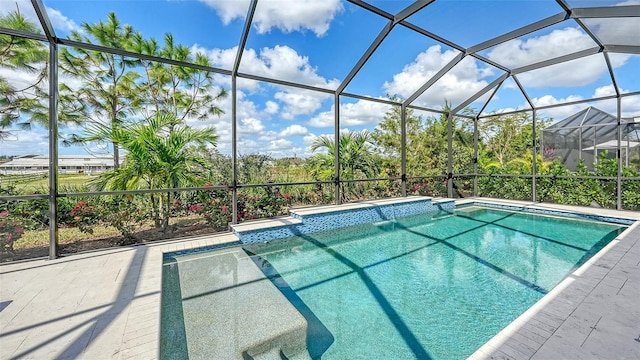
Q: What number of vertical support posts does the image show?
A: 8